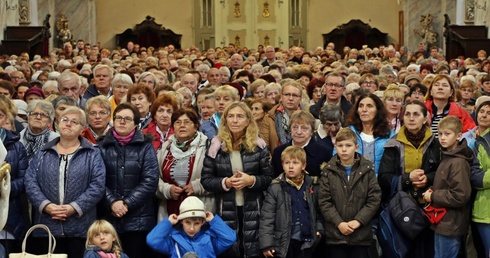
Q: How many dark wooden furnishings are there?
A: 4